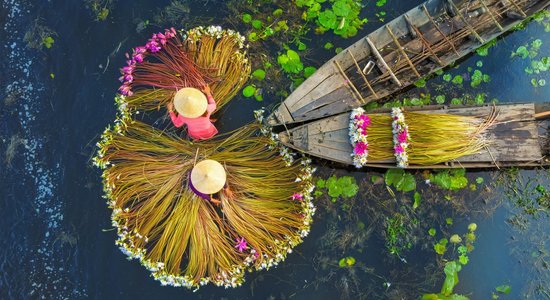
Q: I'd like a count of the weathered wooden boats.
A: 2